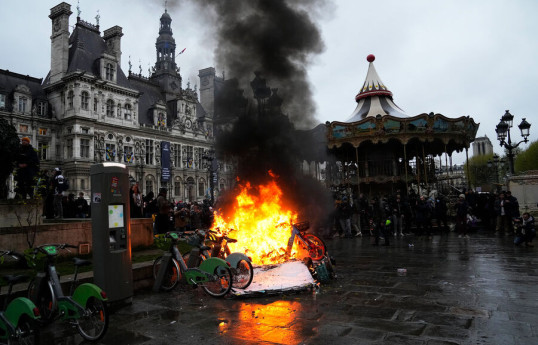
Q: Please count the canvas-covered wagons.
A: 0